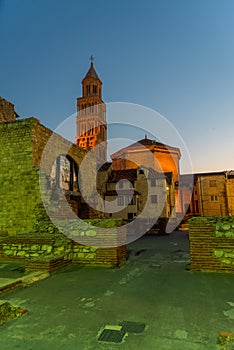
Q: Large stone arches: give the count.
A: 1